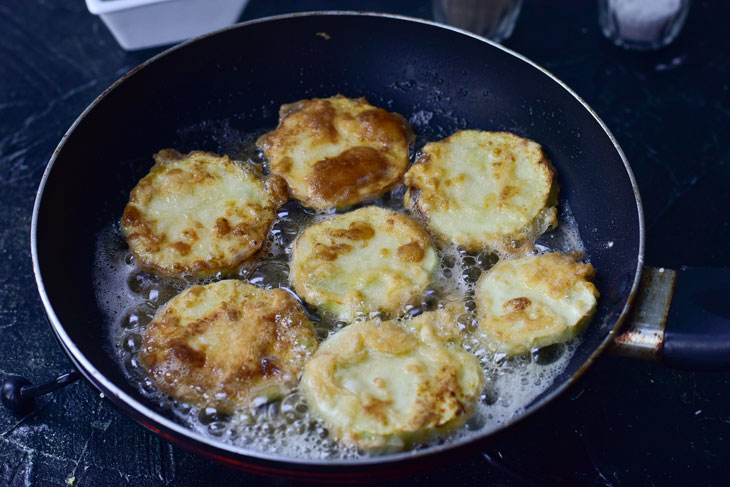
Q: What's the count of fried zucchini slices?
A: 7